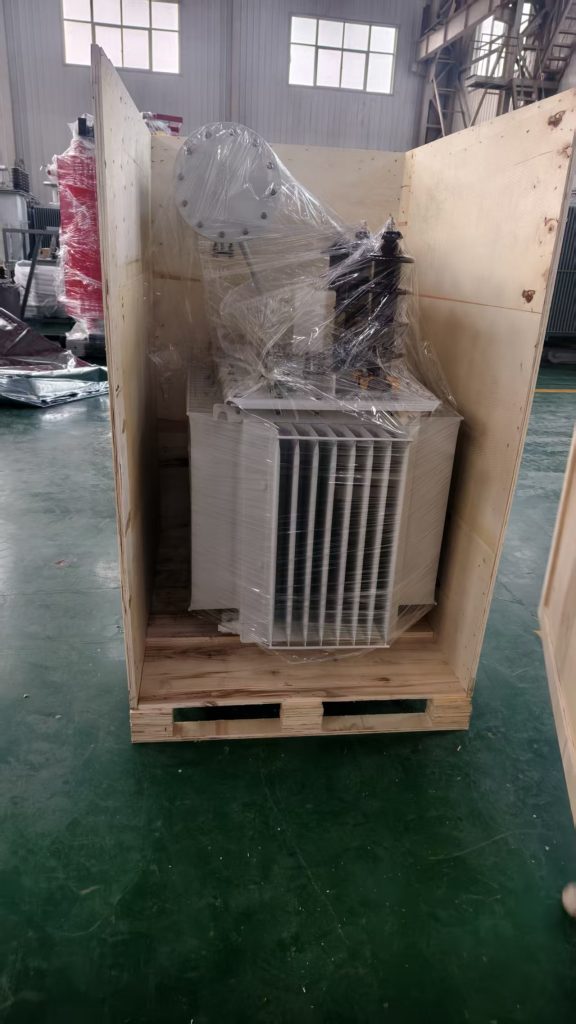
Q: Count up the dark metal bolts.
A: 12